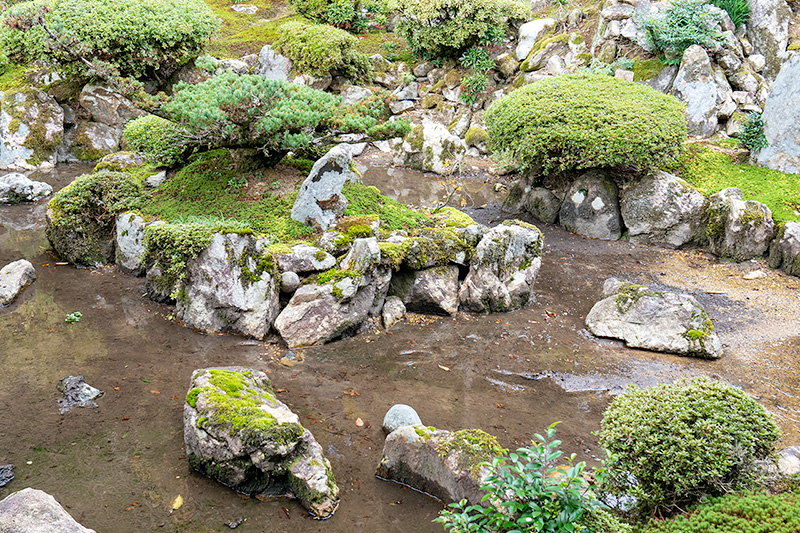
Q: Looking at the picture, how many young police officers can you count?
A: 0